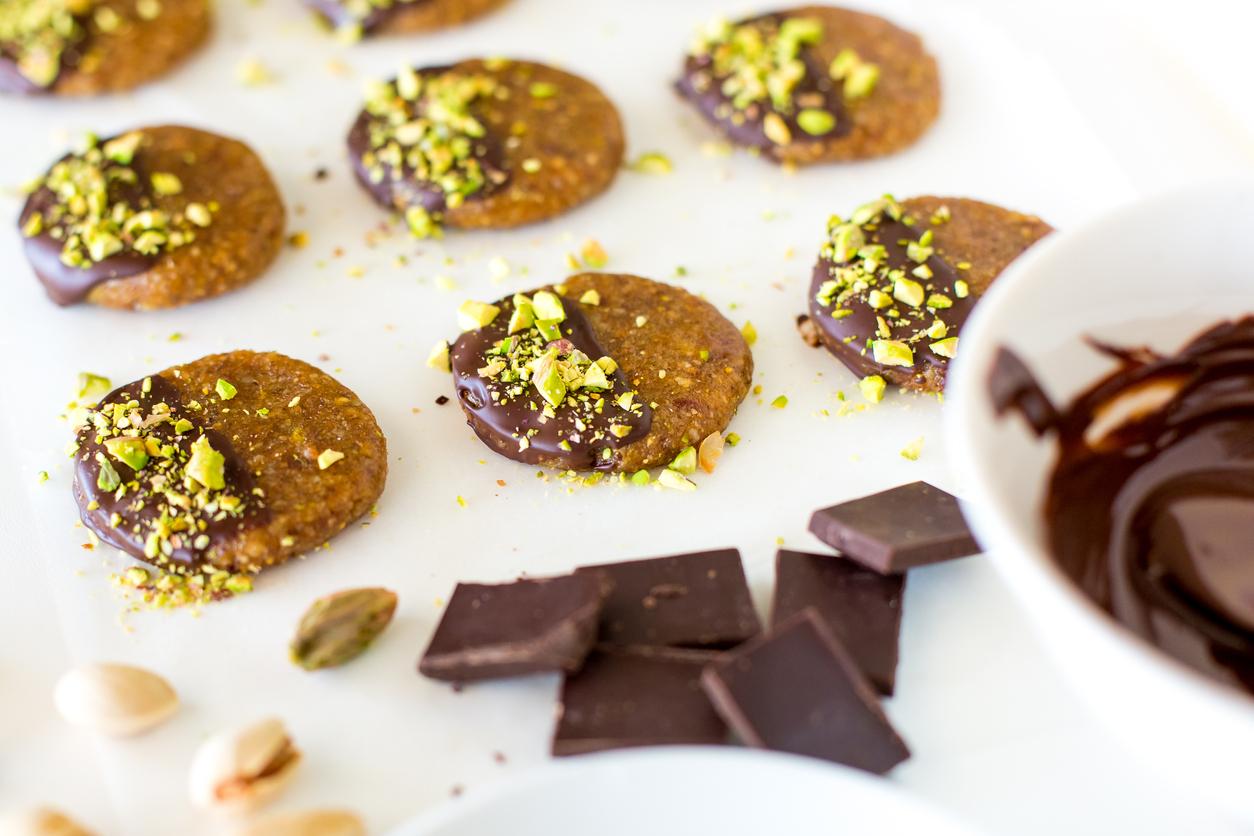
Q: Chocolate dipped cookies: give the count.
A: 8